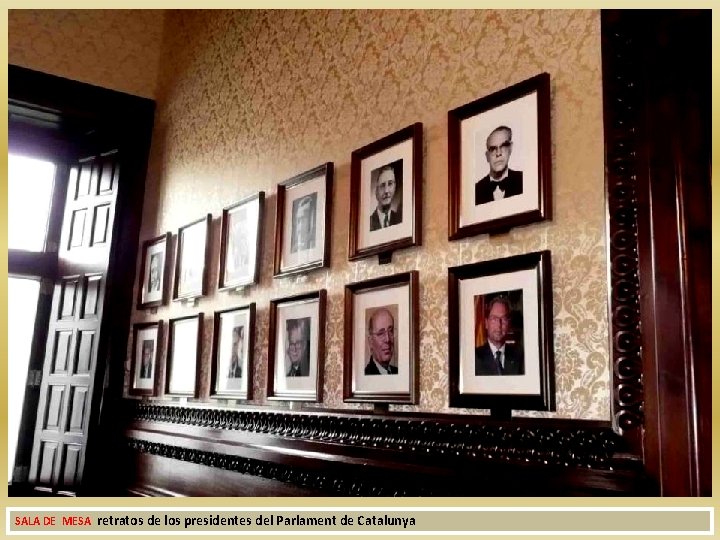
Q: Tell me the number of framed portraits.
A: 12